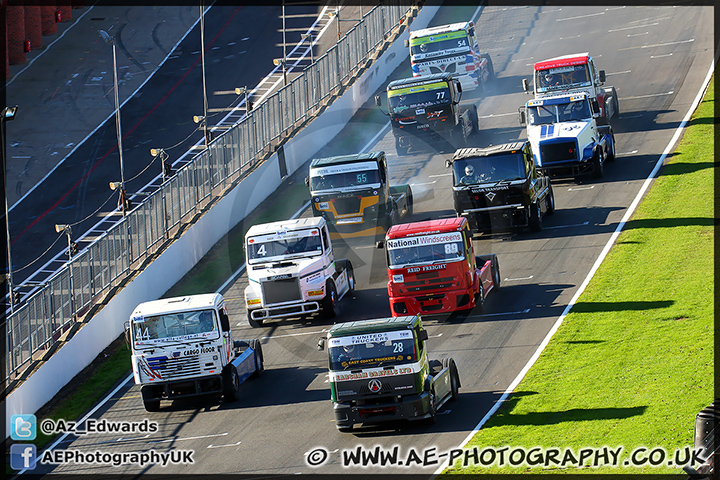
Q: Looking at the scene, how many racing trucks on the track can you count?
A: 10